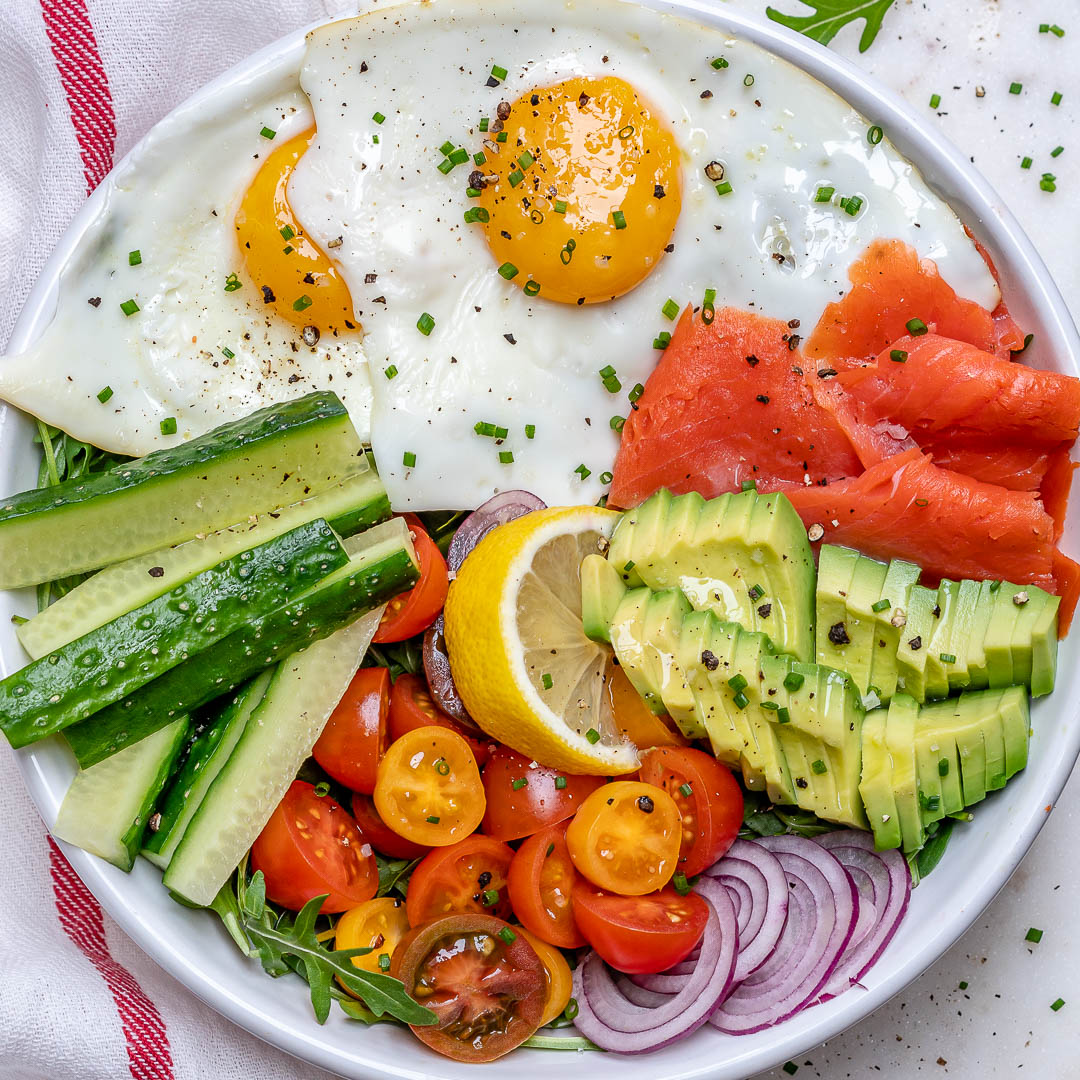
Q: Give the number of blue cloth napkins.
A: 0